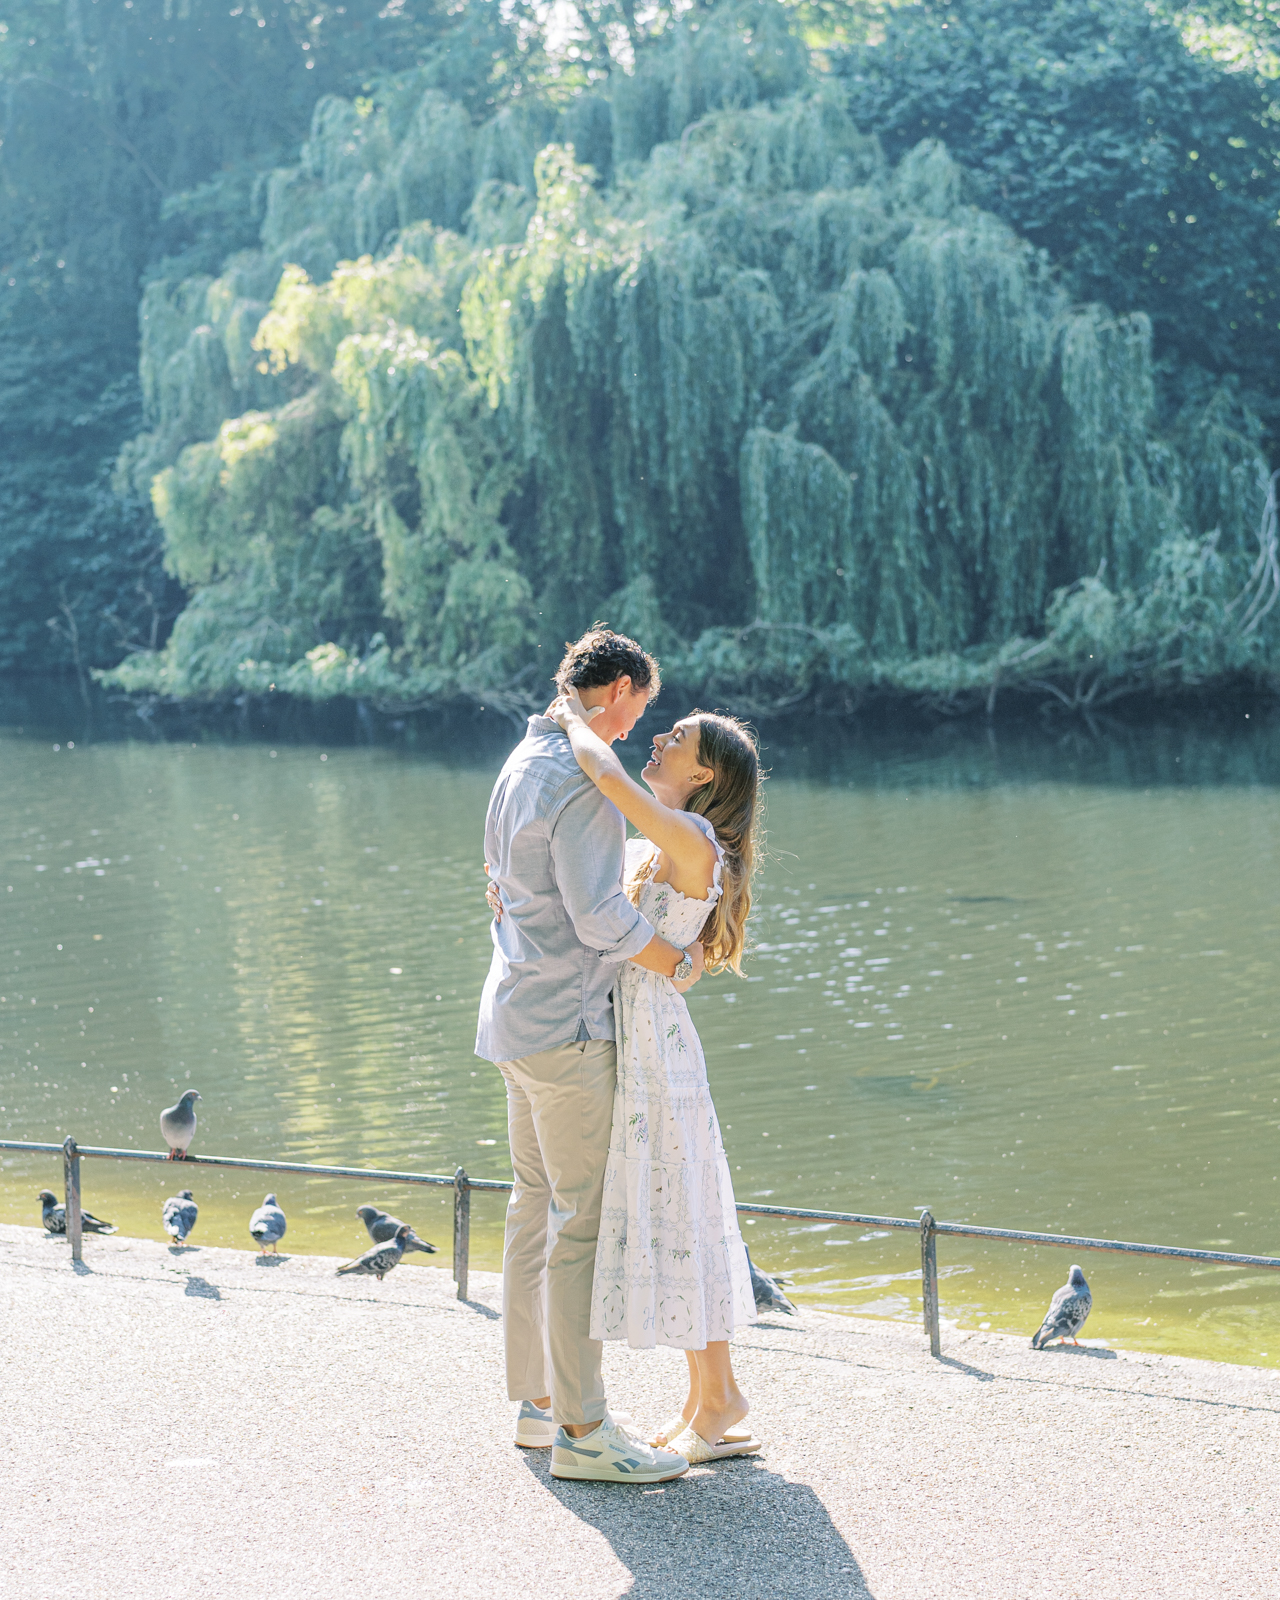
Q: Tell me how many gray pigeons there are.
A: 8